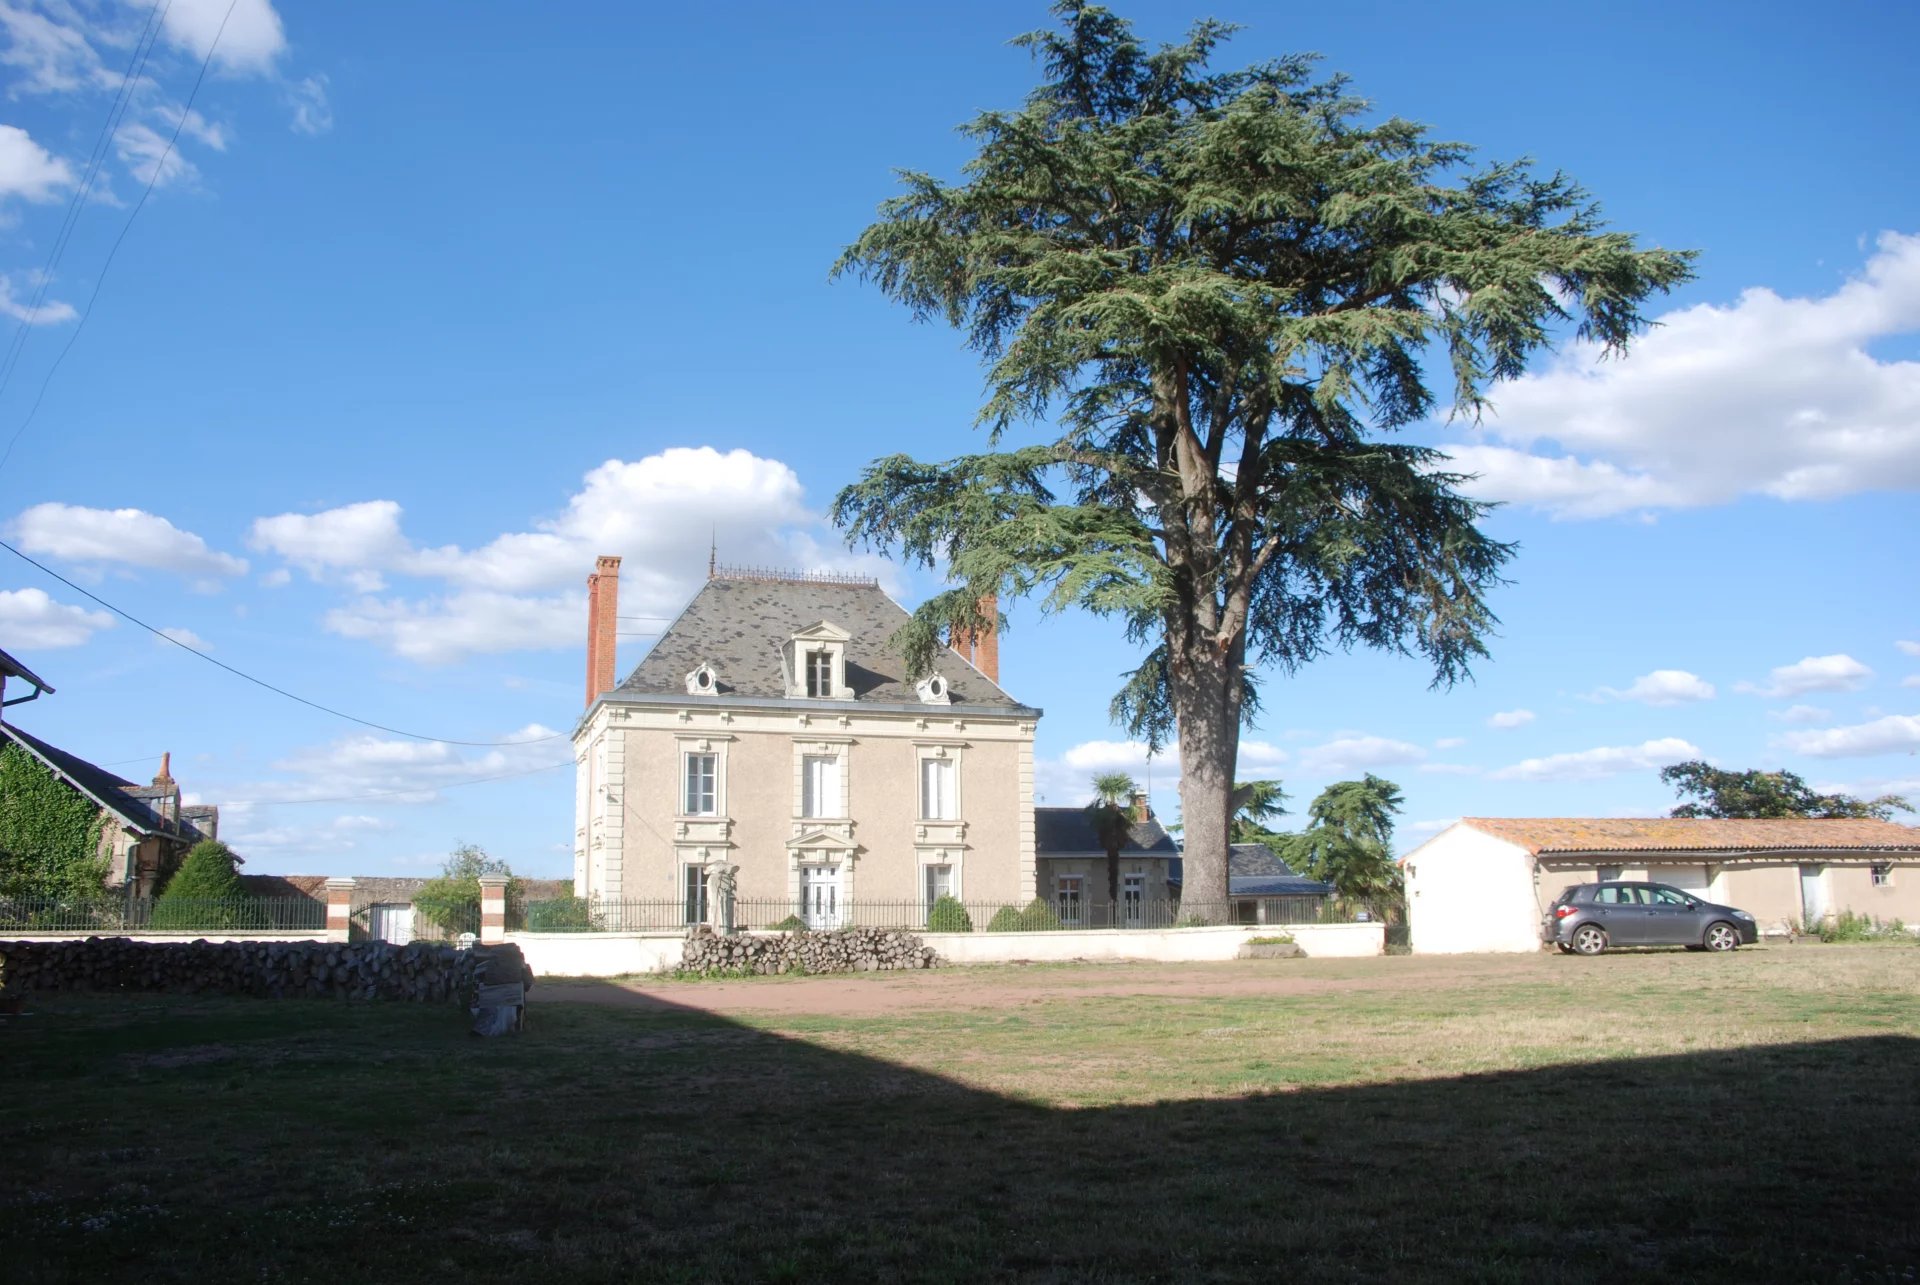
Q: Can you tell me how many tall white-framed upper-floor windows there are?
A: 3